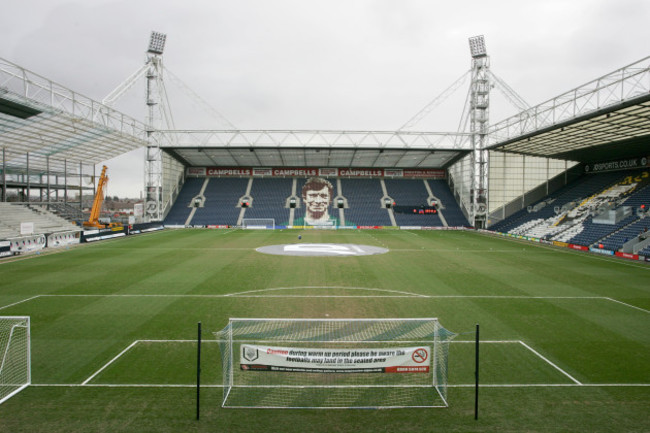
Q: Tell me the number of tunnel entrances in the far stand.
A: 6